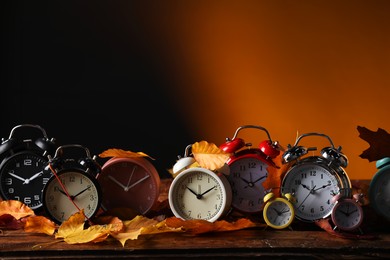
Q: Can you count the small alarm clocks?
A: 2